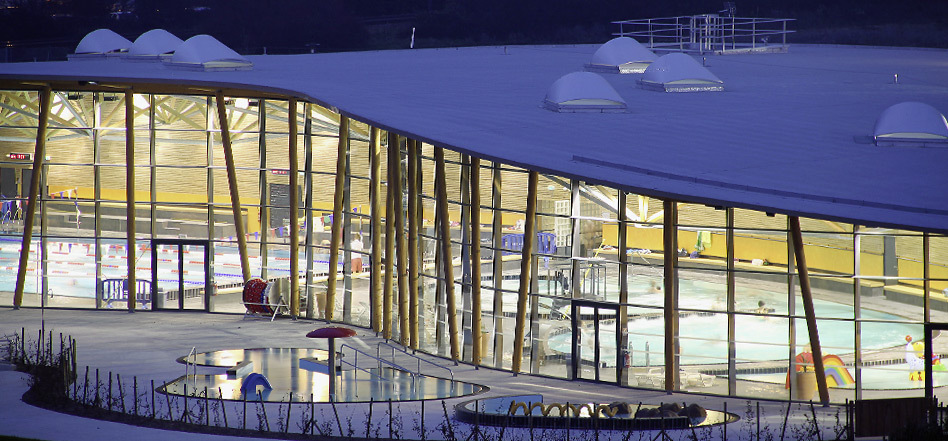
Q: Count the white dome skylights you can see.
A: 7